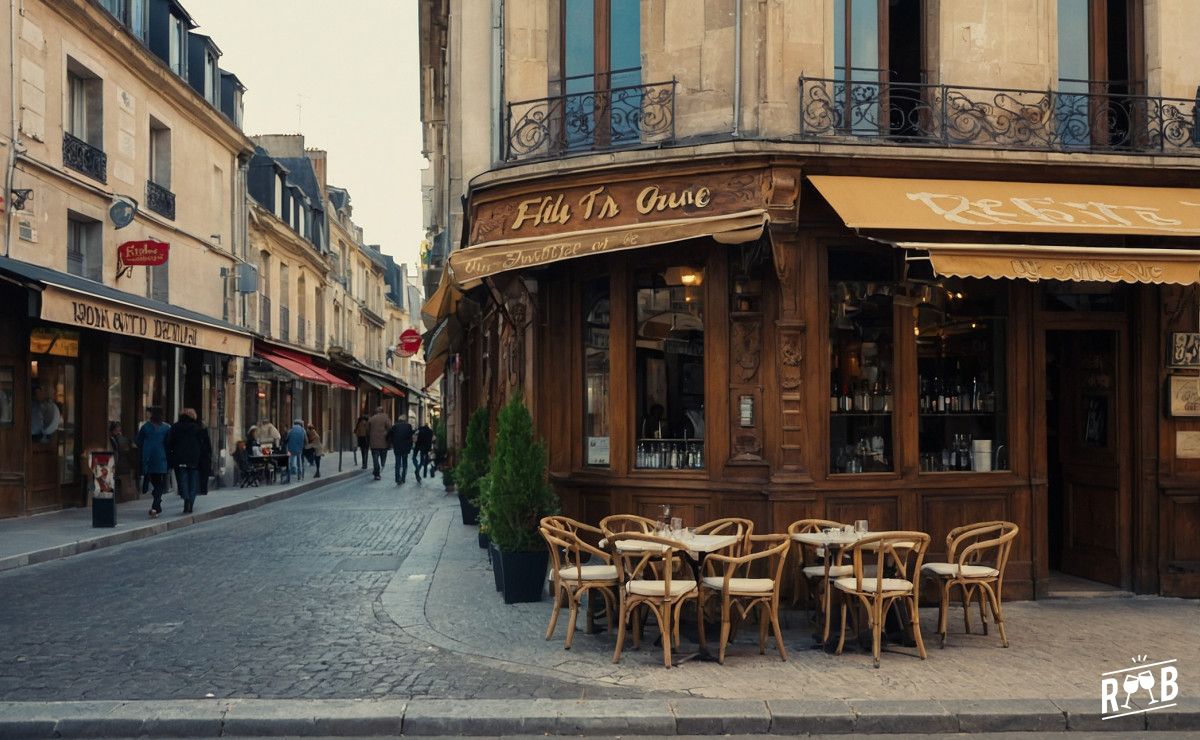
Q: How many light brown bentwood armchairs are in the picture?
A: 8